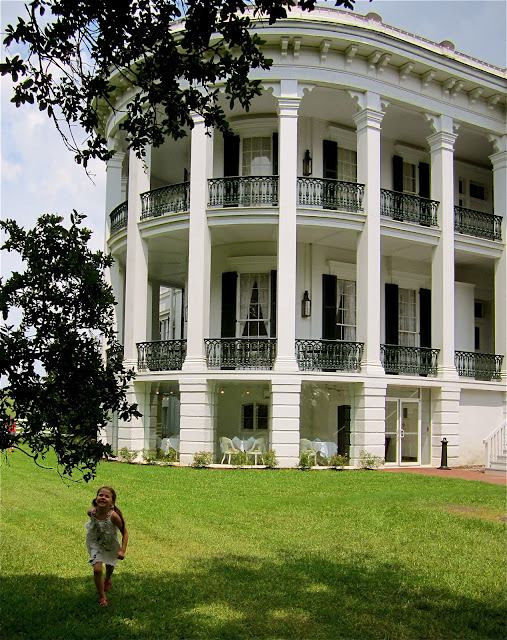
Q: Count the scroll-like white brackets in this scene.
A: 12